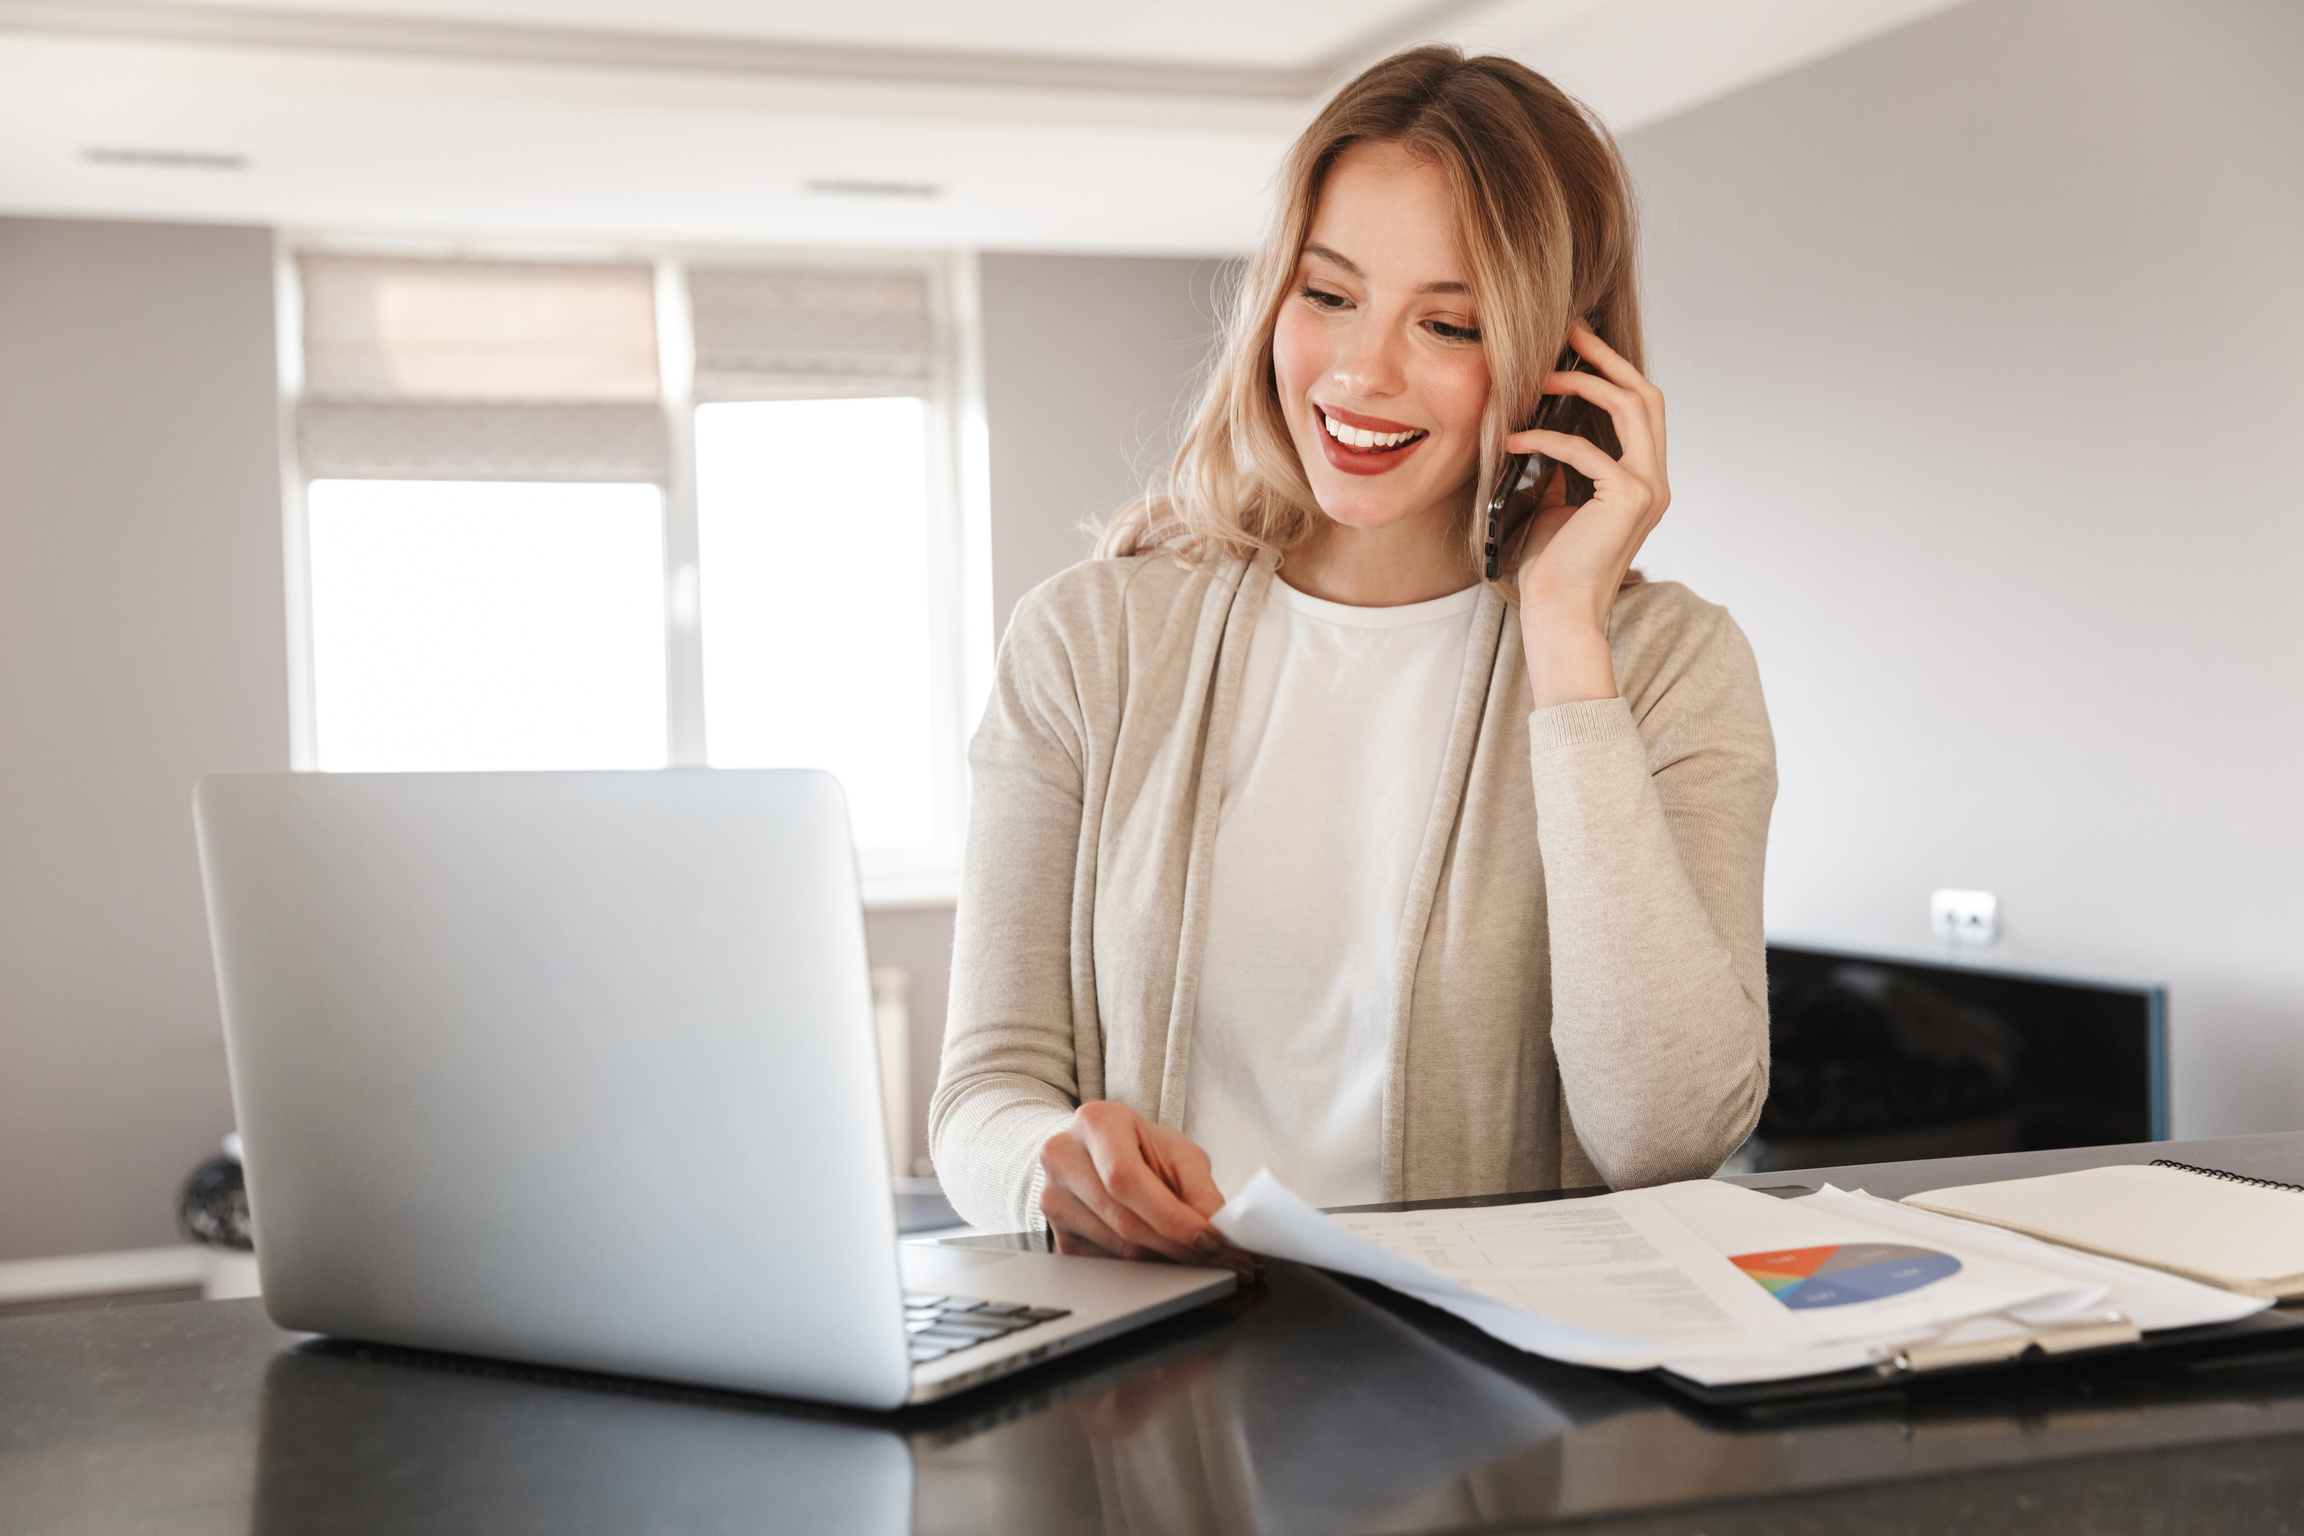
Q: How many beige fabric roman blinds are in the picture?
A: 2